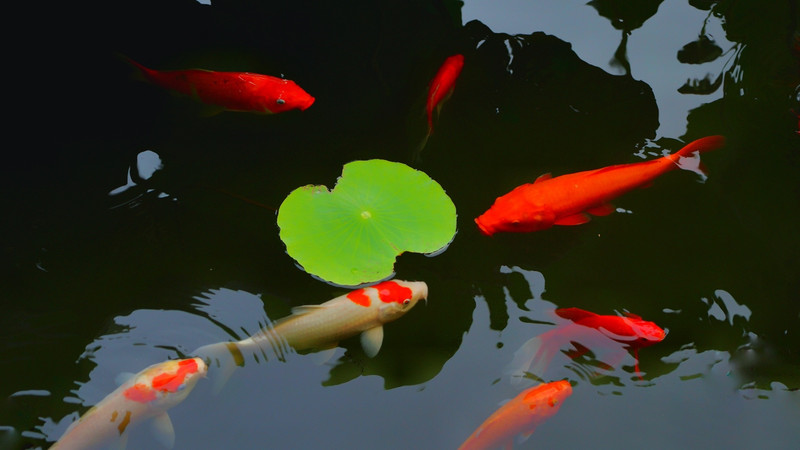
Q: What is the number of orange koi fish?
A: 5